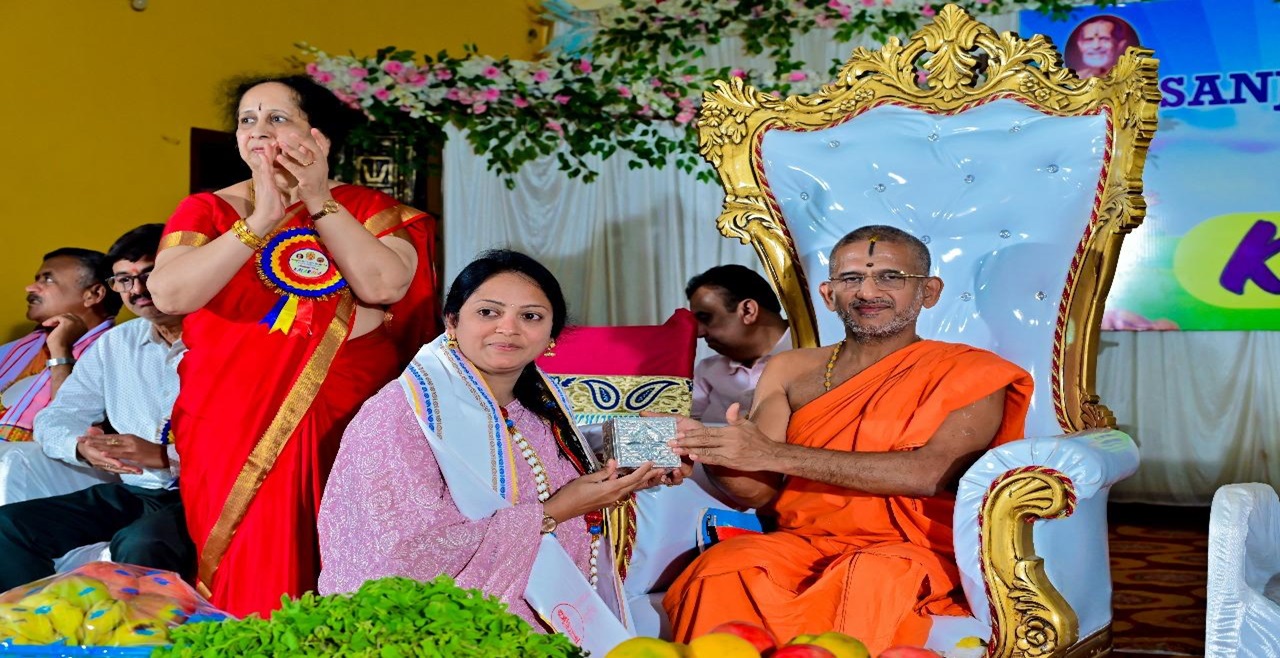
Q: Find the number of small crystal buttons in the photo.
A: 11